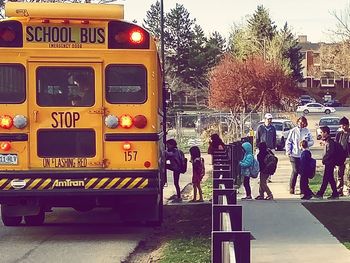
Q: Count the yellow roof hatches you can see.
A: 1